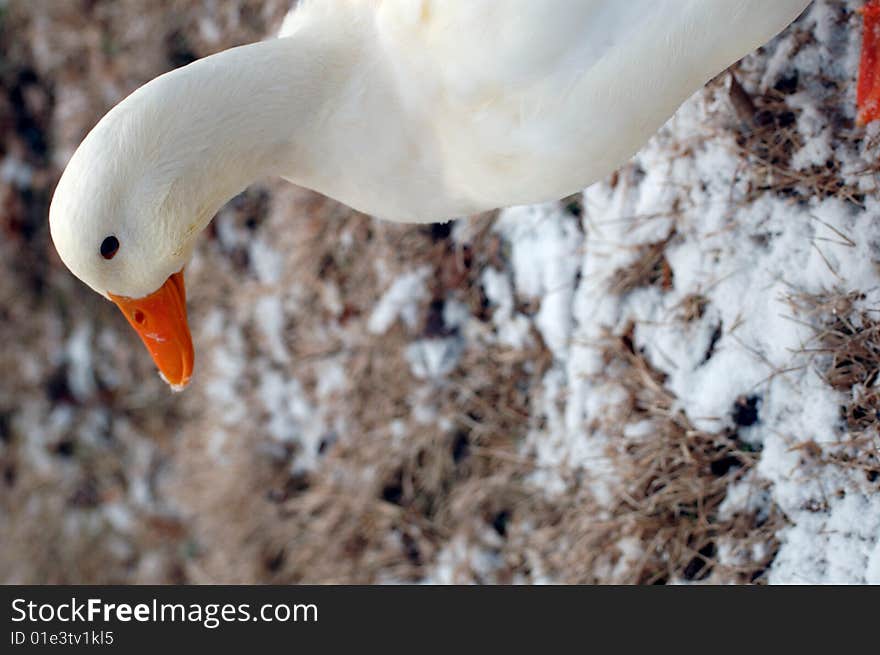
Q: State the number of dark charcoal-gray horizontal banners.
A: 1